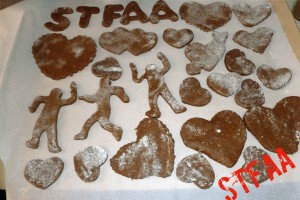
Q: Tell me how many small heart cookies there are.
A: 13